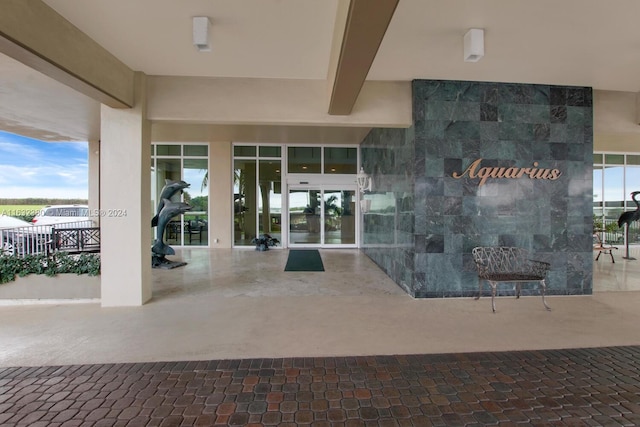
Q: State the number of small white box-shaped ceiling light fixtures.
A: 2